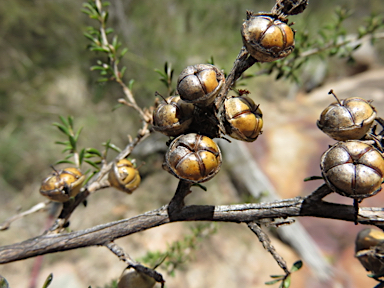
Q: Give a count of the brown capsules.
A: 11